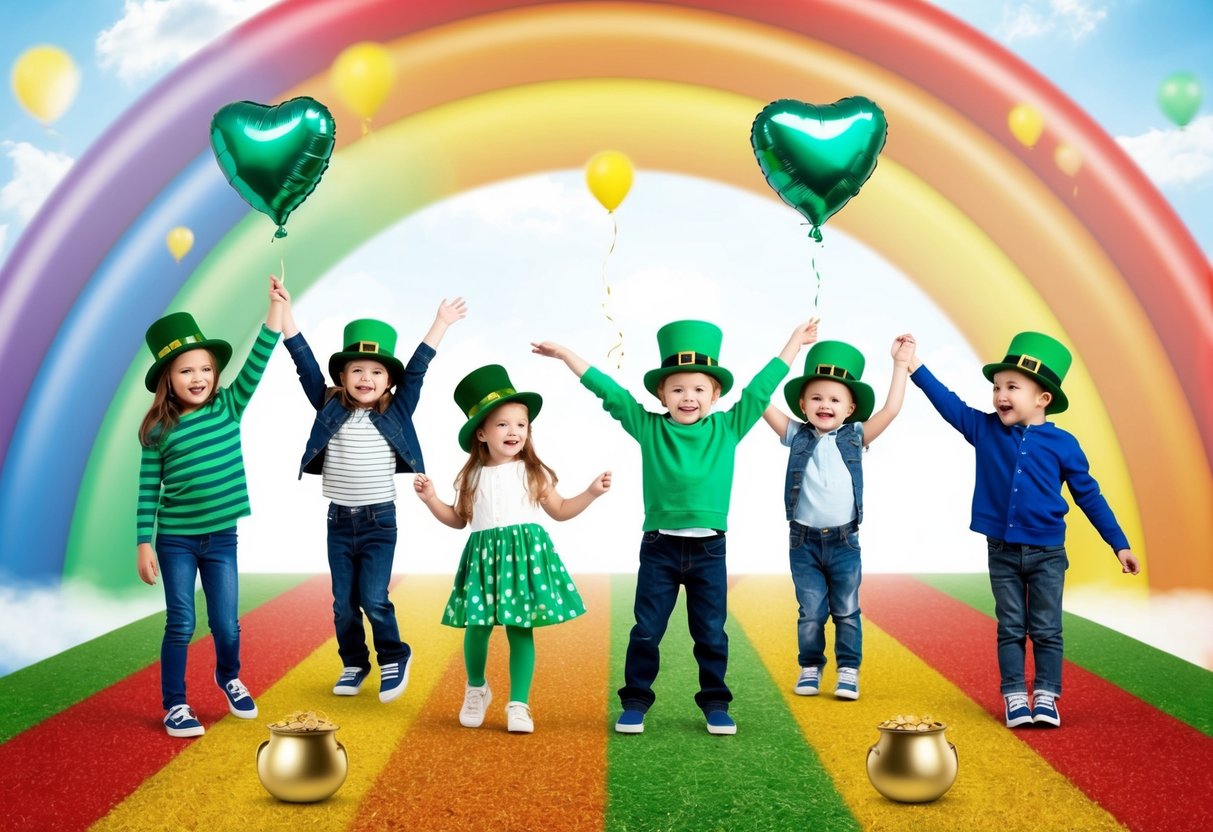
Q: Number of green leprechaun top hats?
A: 6